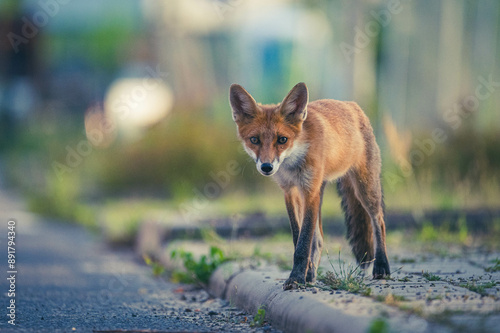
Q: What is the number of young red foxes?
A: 1